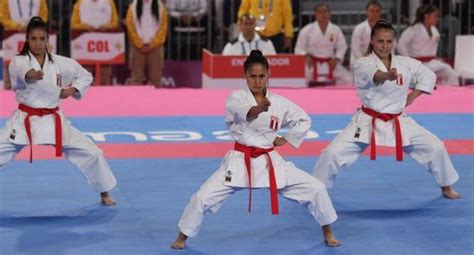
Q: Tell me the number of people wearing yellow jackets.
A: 4